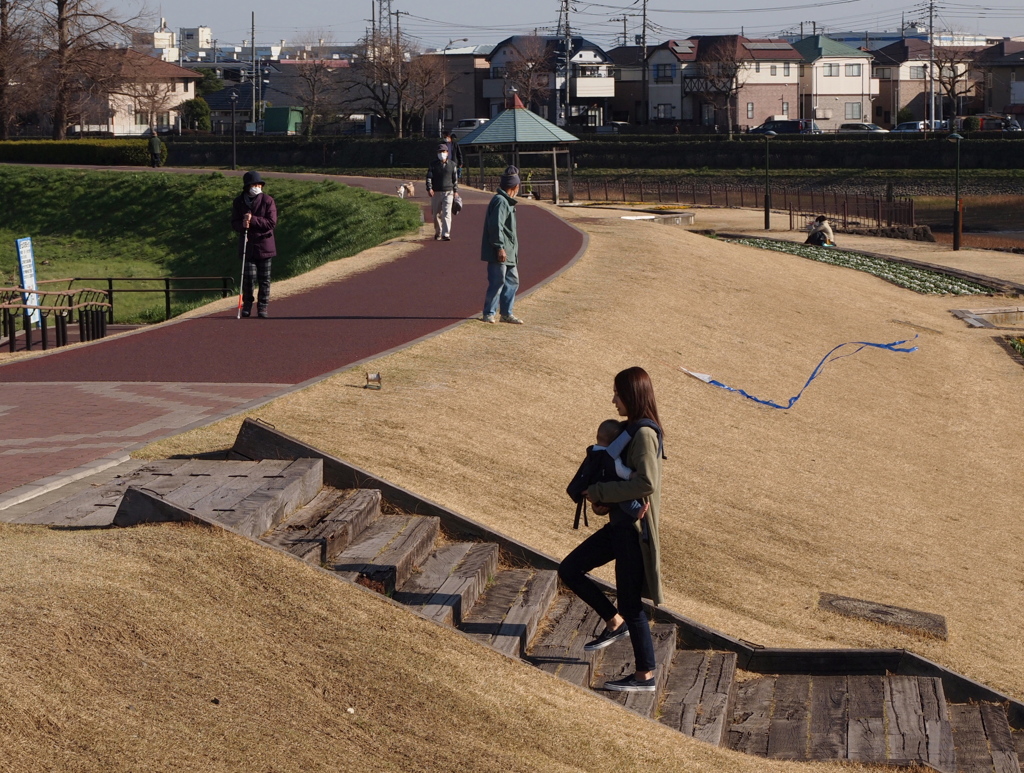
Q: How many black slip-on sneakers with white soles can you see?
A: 2